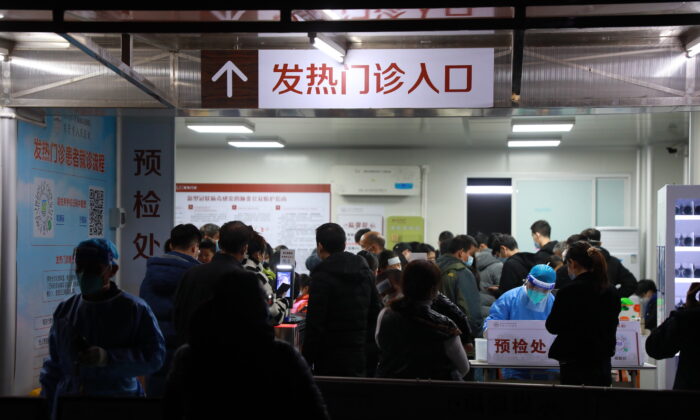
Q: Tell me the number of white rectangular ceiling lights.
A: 4